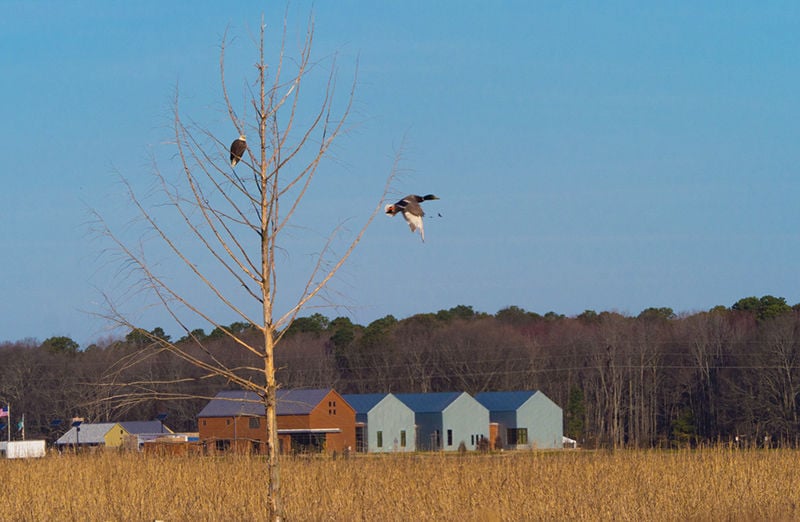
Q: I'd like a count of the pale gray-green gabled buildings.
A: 3